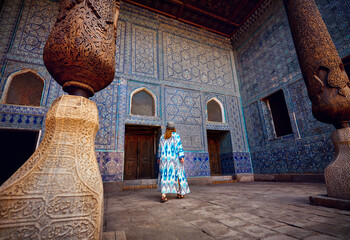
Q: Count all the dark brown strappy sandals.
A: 2